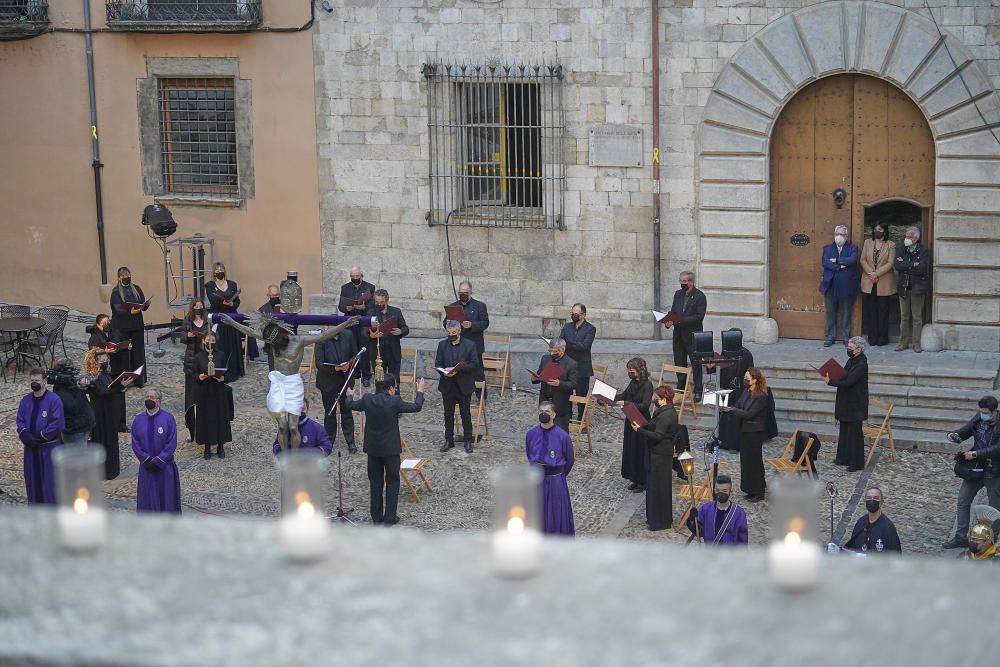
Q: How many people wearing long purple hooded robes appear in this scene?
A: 5